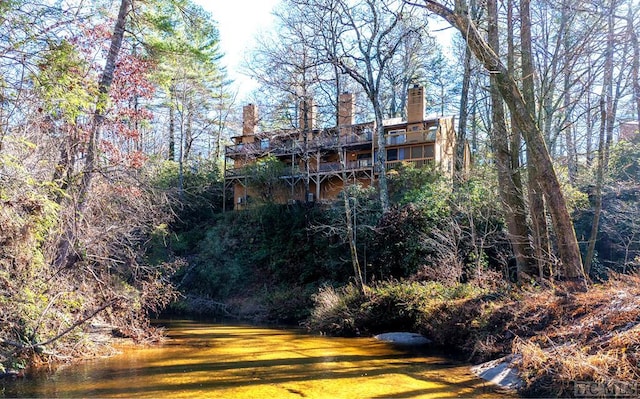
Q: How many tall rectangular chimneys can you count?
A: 4